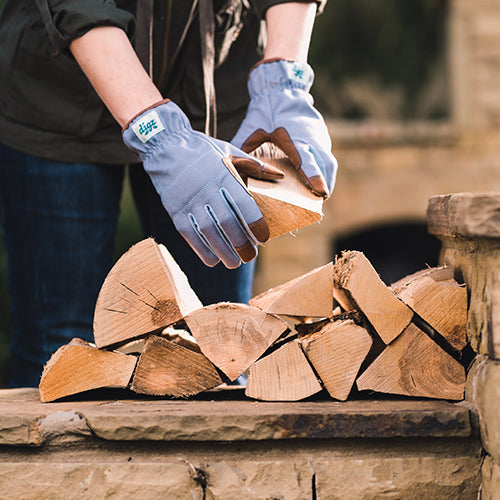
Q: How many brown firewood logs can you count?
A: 11